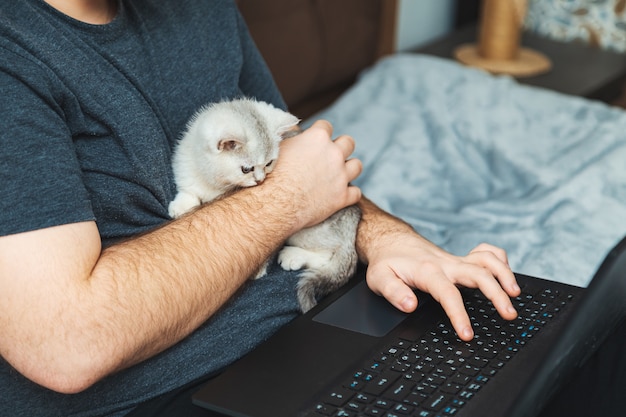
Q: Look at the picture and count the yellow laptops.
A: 0